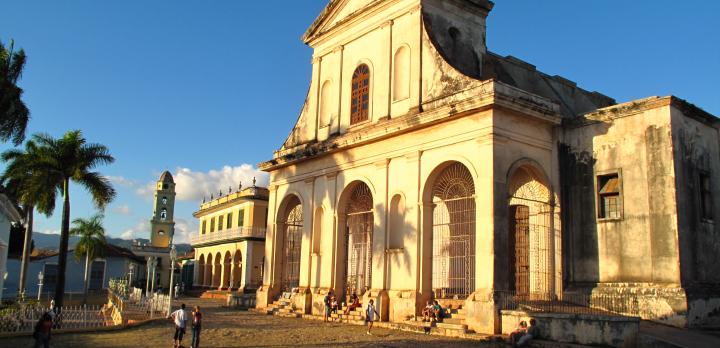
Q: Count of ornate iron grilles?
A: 4